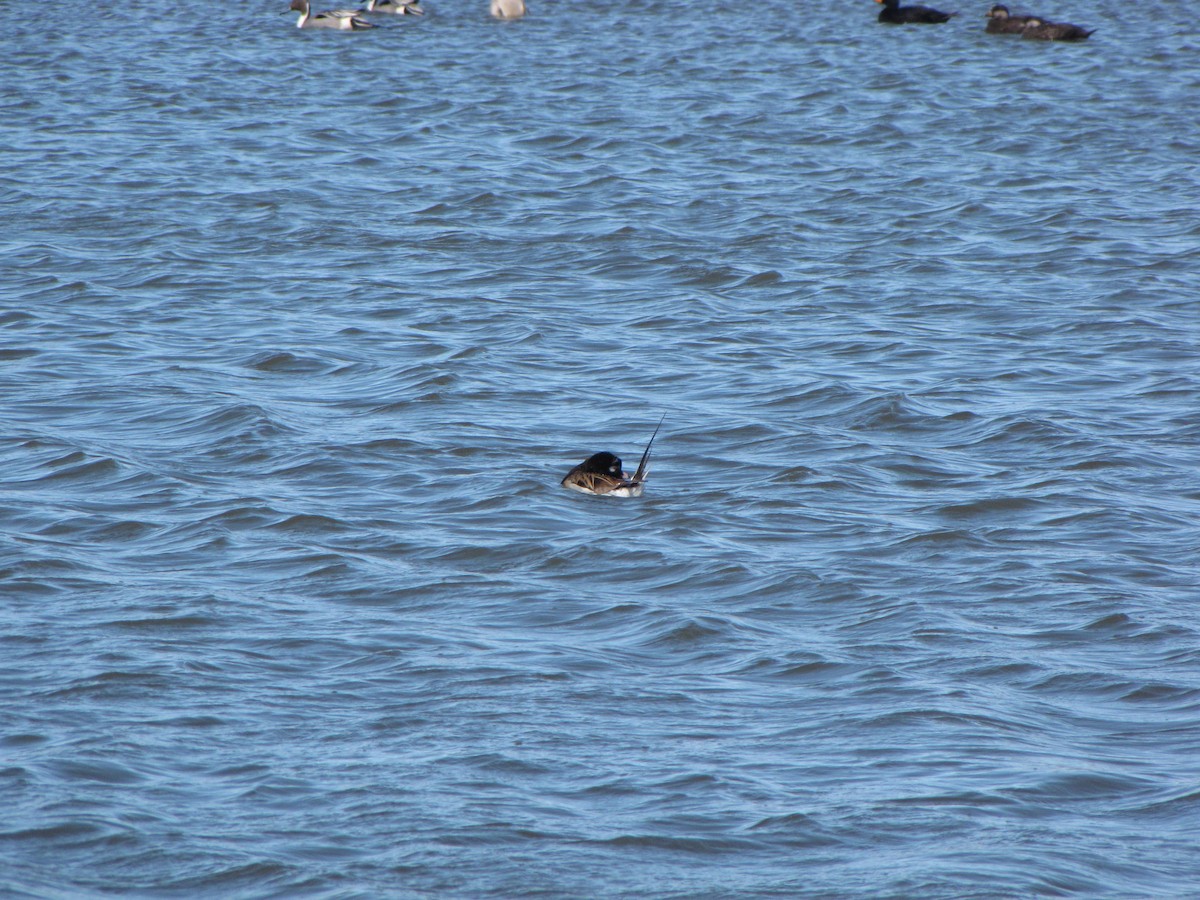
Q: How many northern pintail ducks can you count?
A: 2